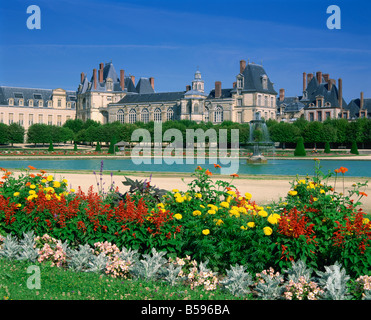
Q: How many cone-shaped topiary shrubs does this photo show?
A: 7